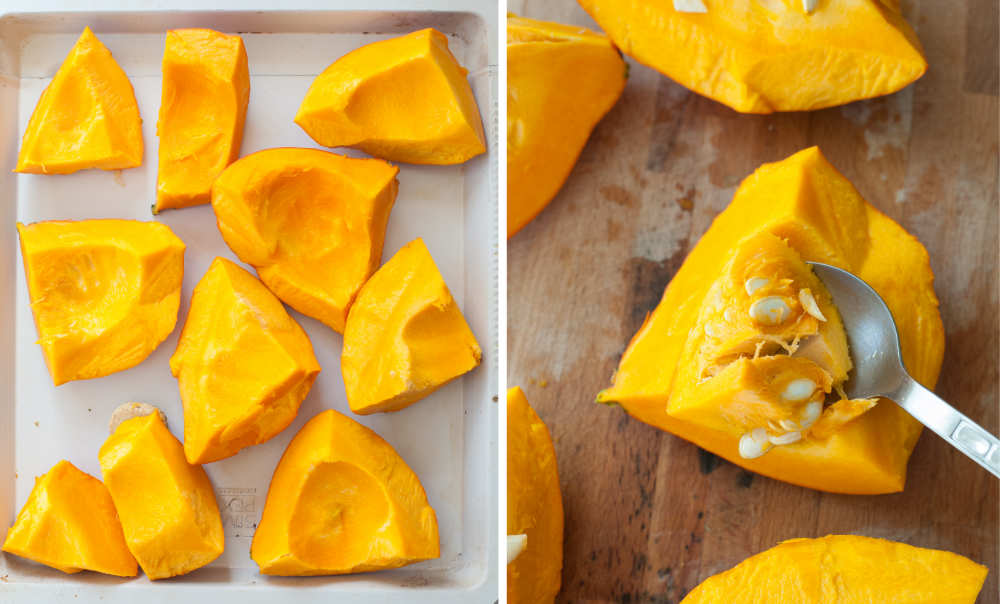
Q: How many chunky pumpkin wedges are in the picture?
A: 15